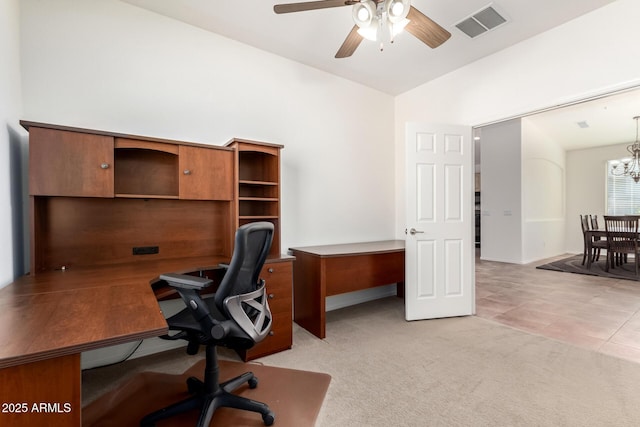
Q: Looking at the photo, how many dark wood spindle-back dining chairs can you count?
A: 3